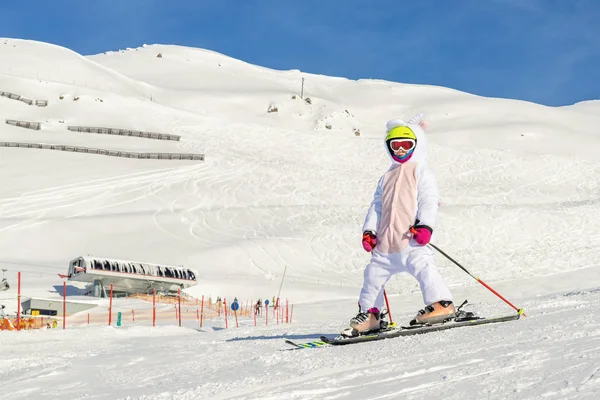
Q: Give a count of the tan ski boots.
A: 2